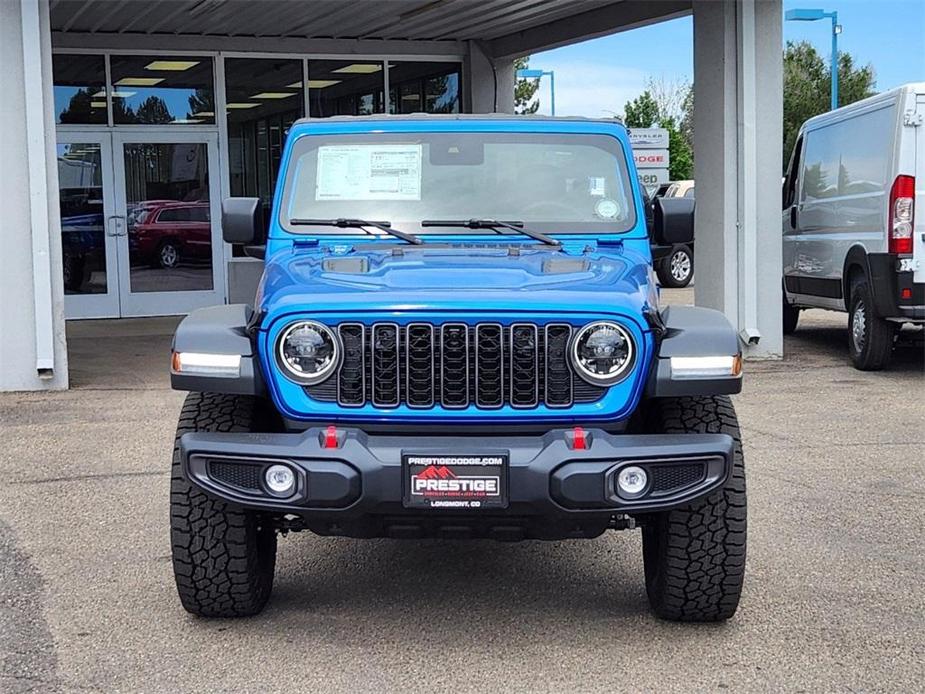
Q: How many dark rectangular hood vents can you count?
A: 2